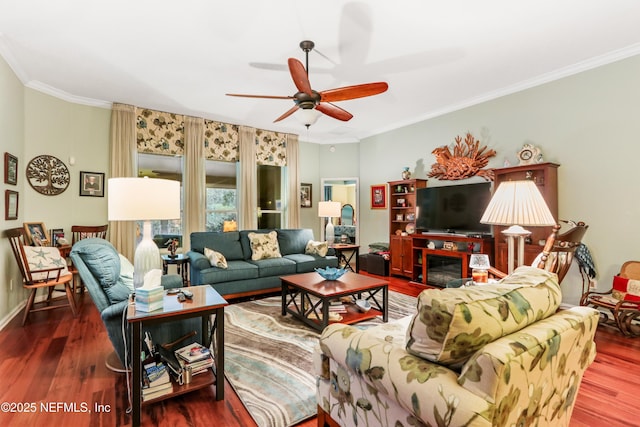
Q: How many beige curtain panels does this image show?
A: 4